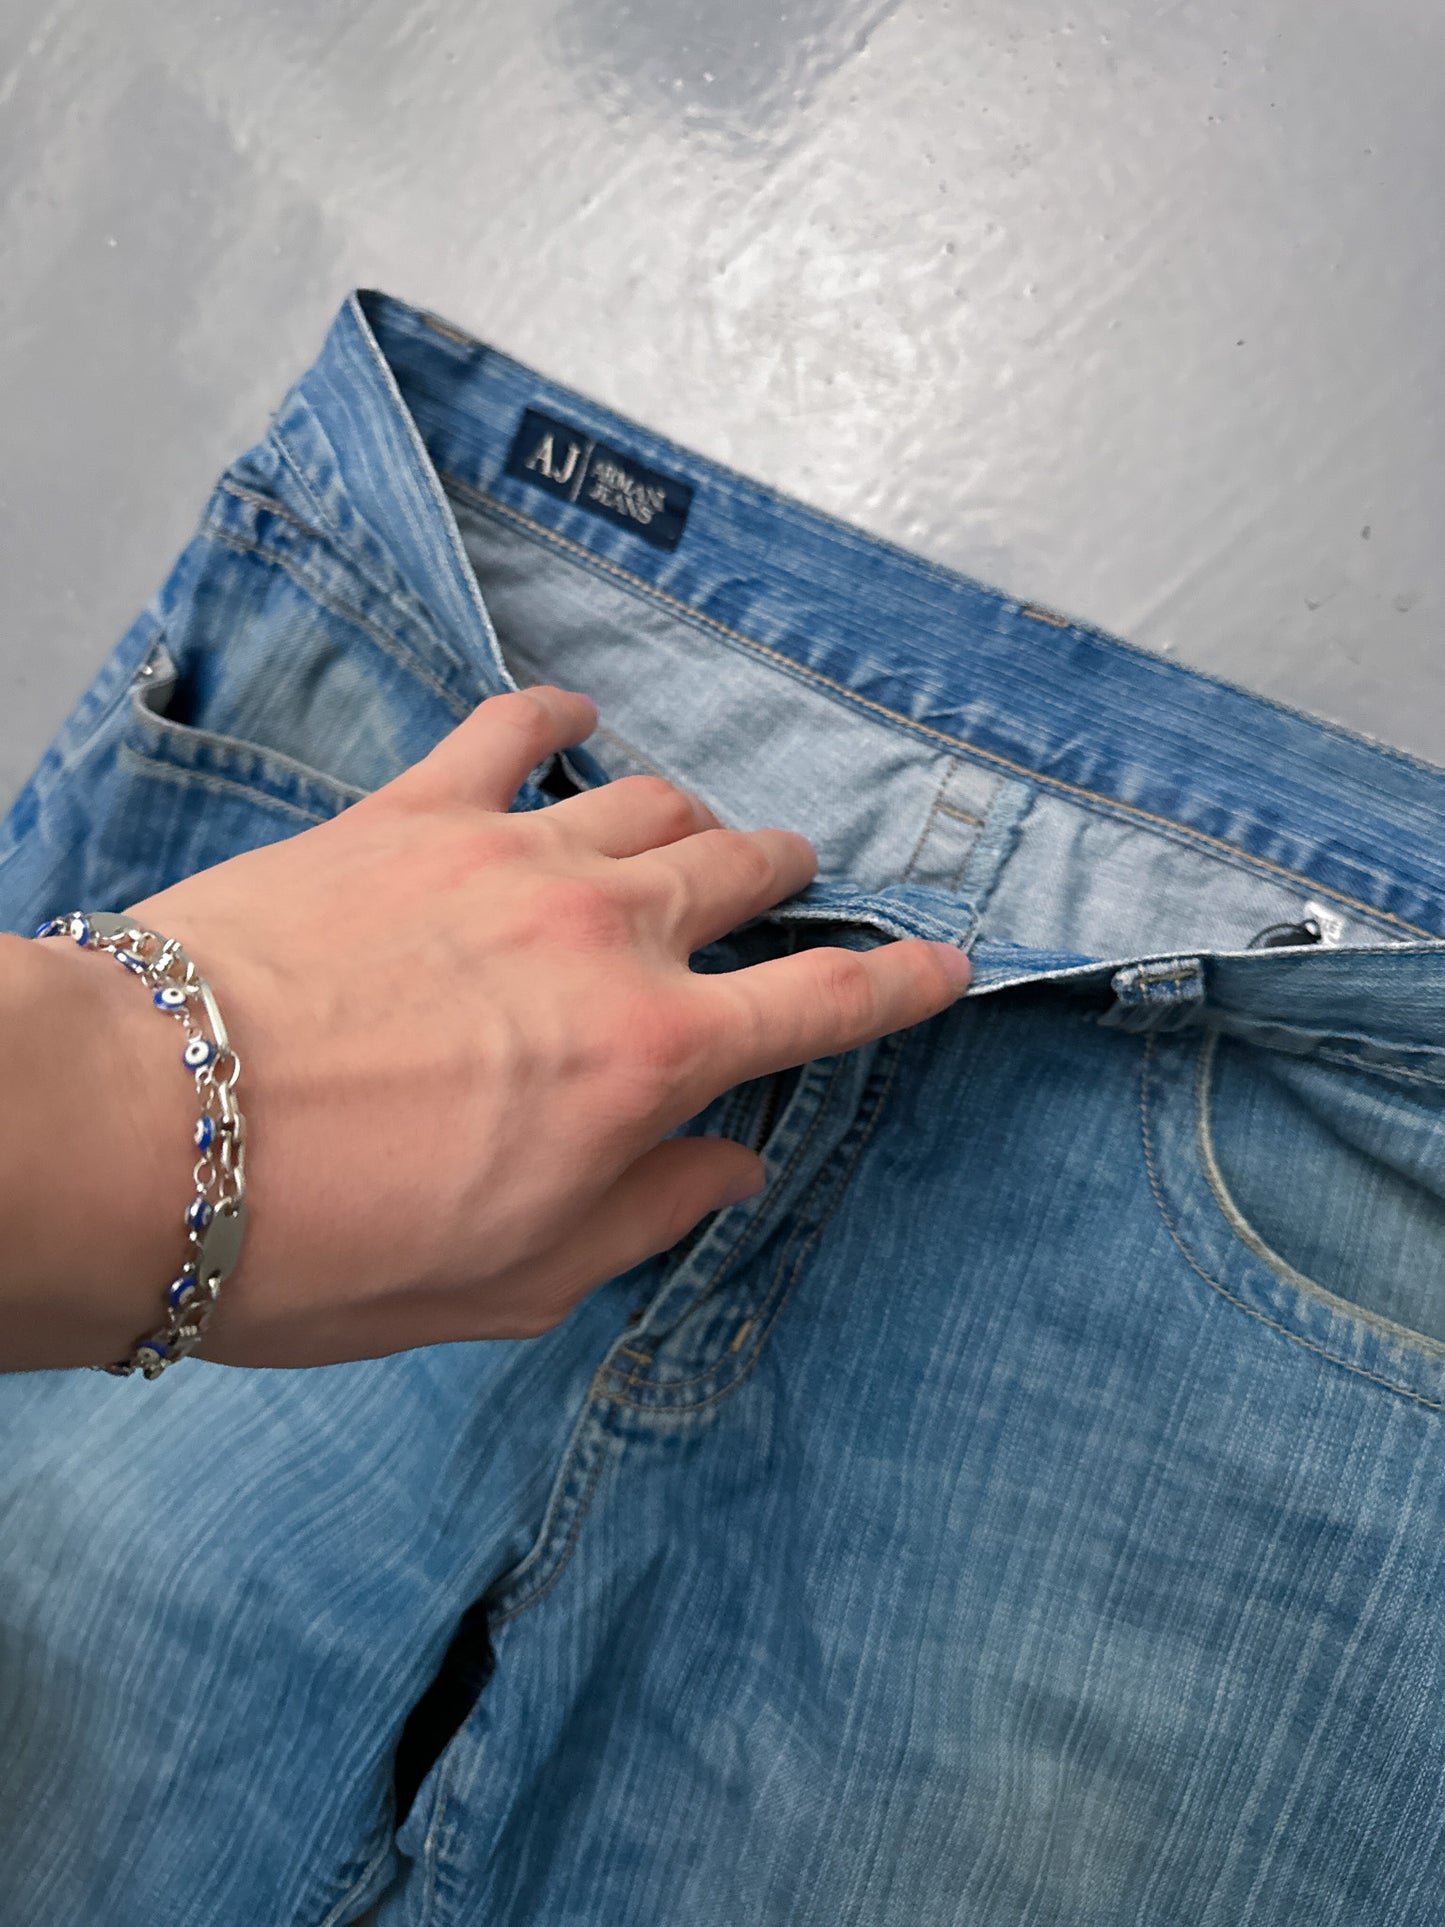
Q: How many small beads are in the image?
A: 9